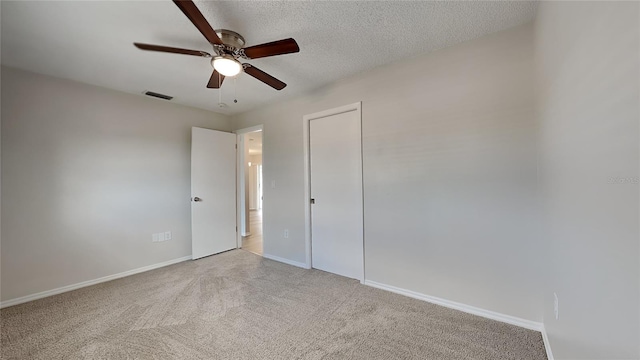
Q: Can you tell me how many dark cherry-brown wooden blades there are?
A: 5